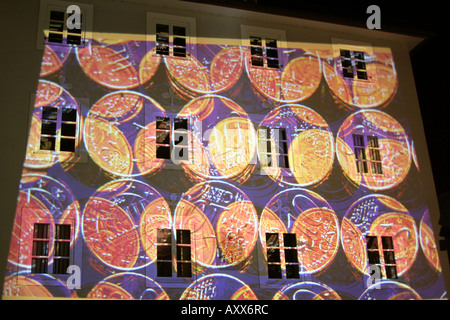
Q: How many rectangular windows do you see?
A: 12